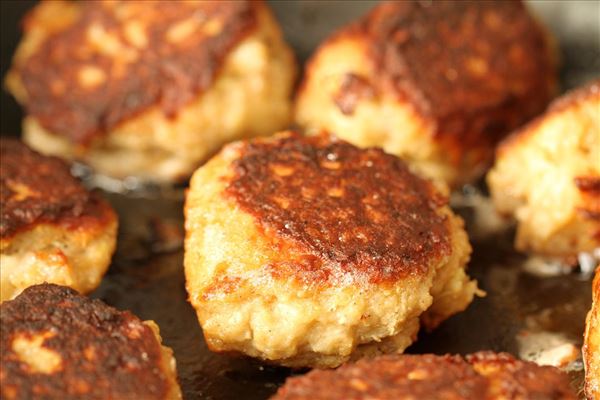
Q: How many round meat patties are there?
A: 8